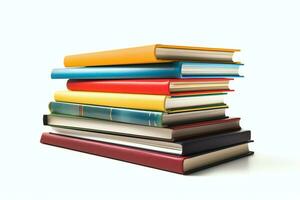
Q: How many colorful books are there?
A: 8